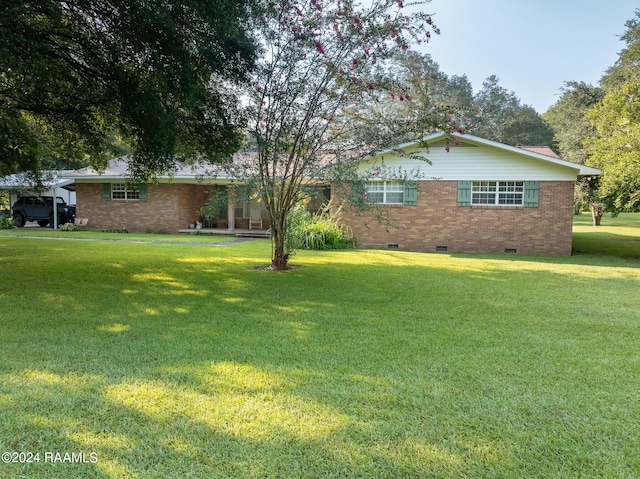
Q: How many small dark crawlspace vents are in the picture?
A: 3